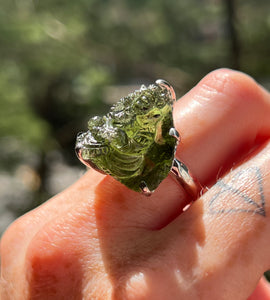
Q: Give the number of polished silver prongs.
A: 4